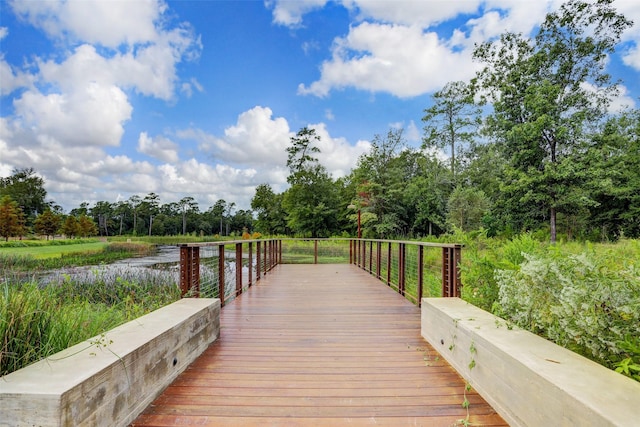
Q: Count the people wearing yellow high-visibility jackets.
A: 0